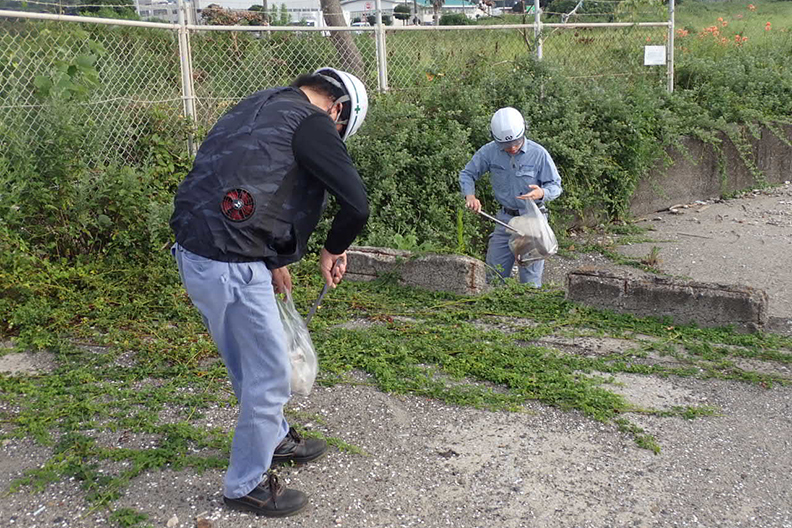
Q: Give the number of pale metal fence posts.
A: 4